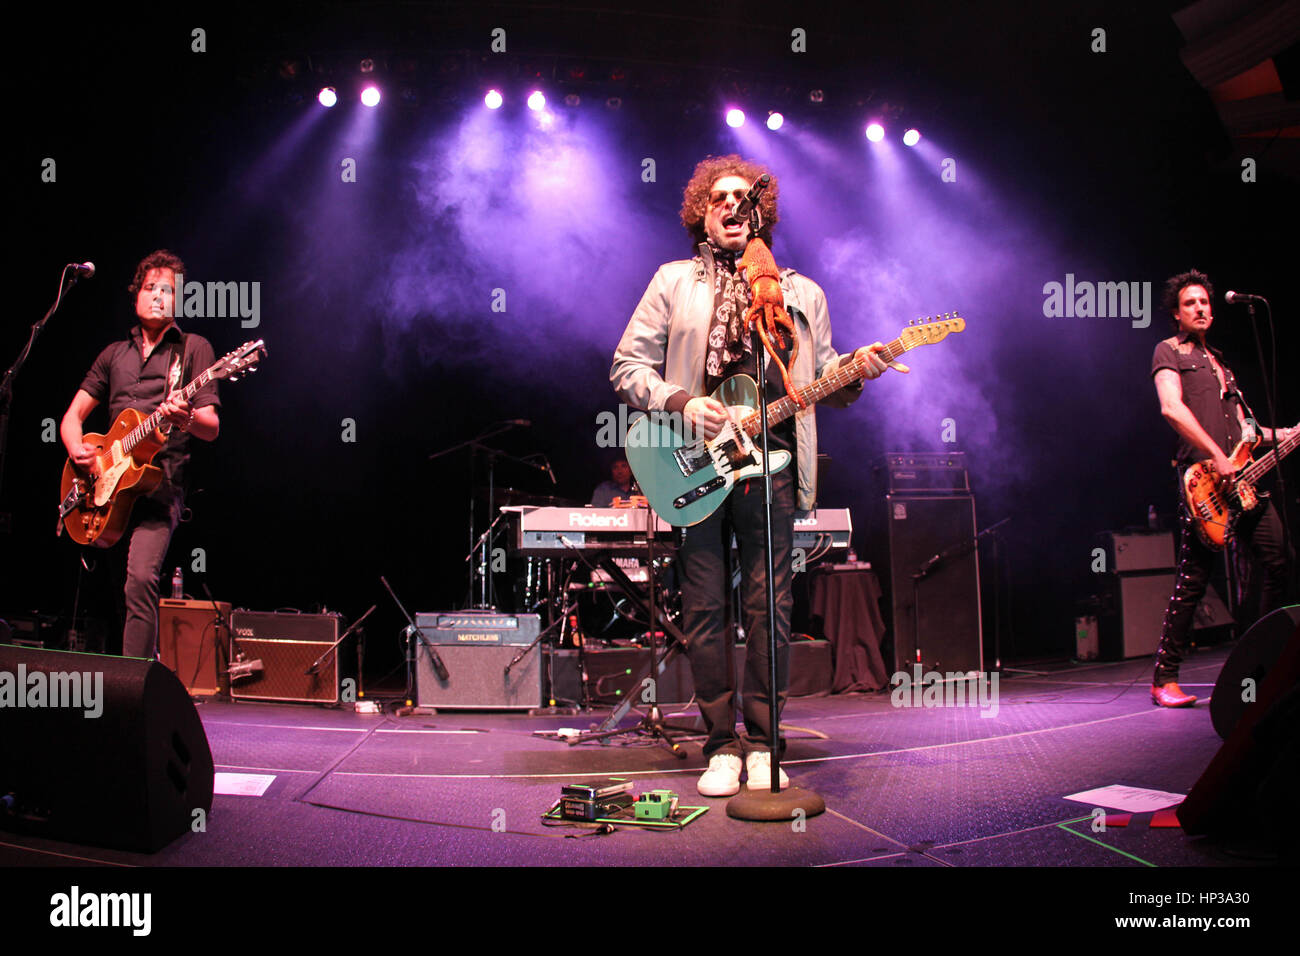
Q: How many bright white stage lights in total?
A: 8